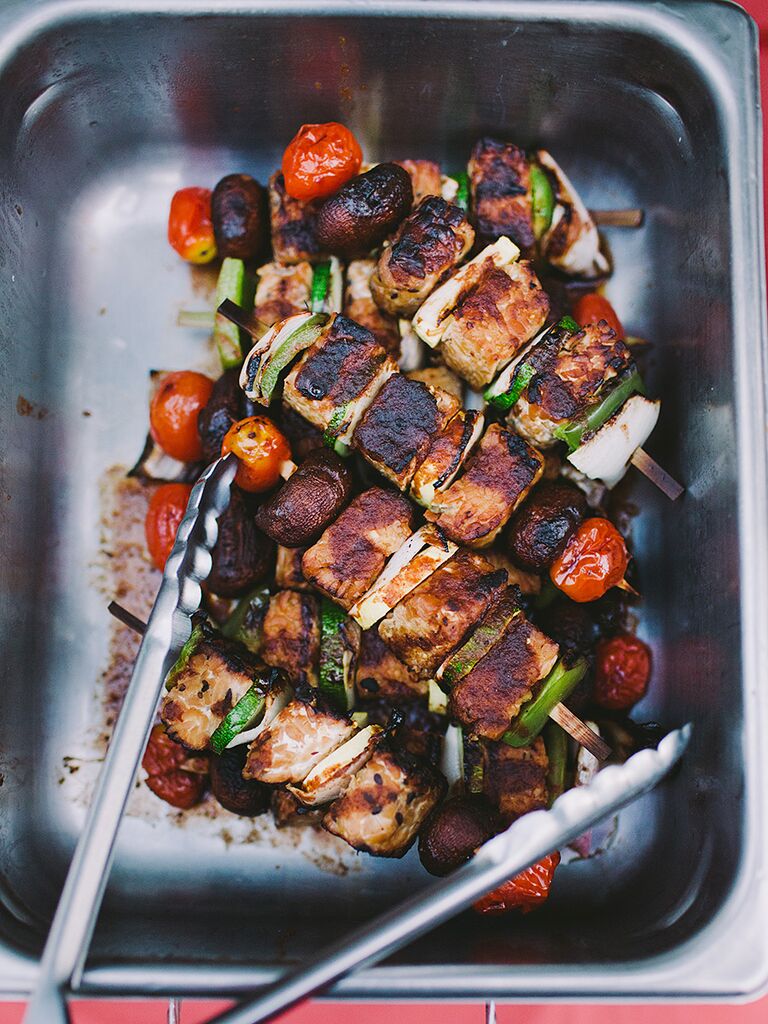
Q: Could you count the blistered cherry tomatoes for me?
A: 10